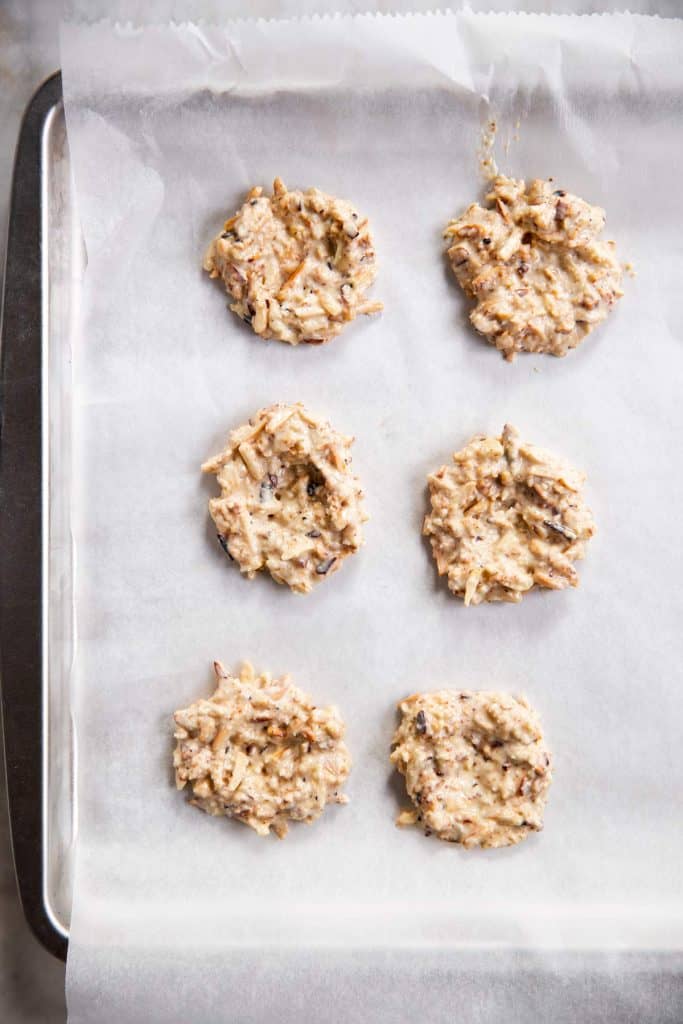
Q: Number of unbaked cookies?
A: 6